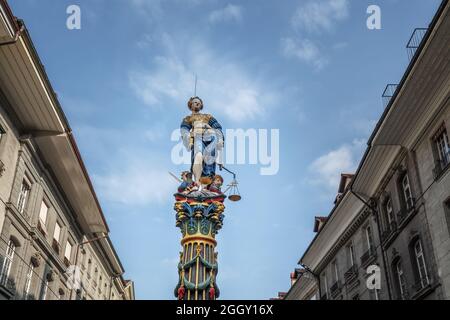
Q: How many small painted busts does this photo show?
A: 2